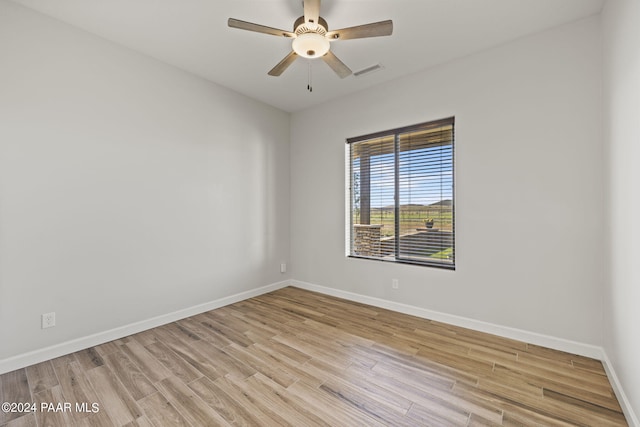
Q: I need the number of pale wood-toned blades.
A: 5